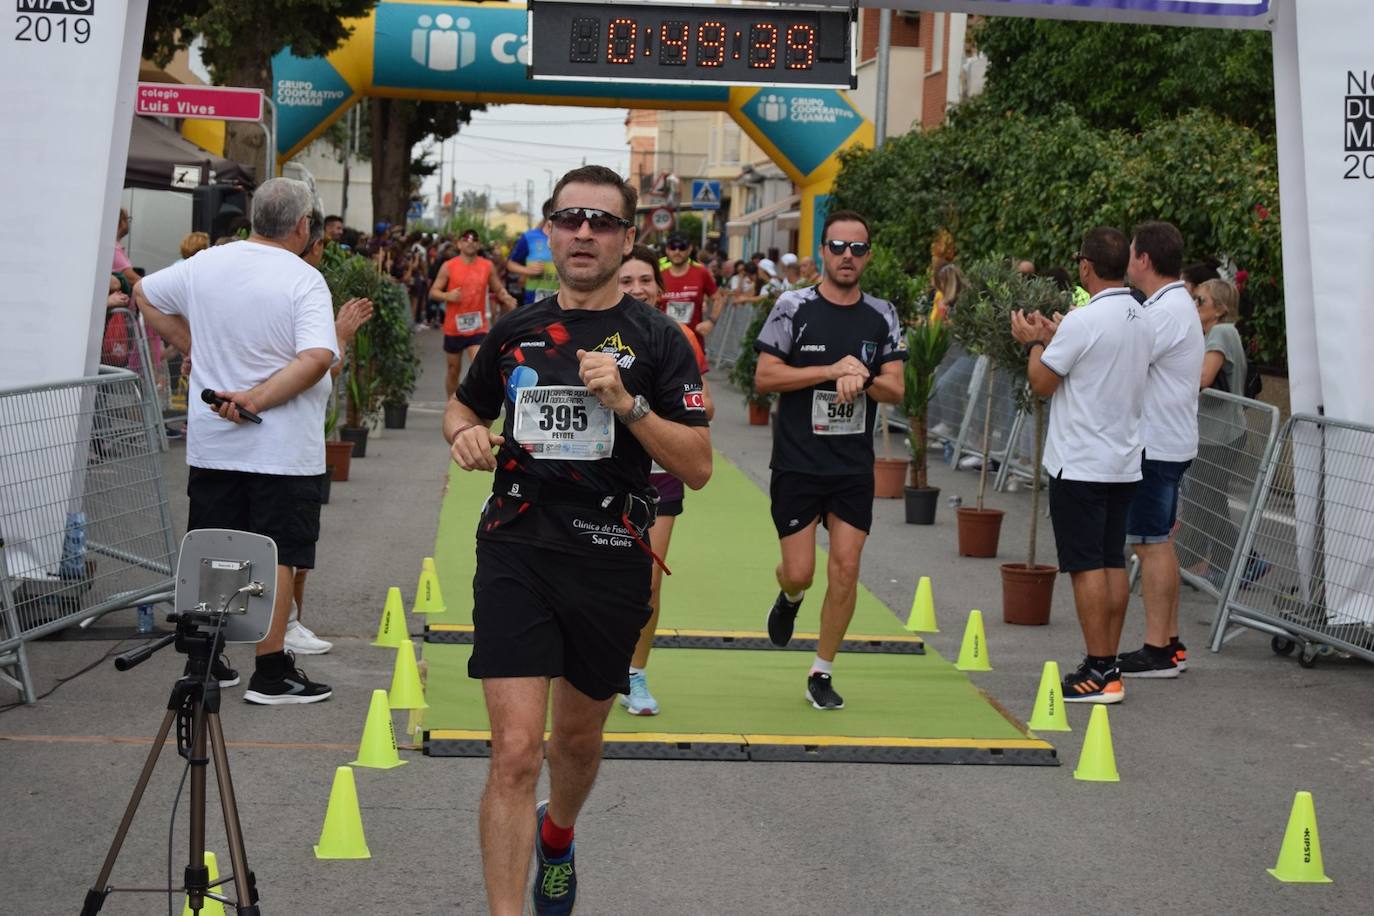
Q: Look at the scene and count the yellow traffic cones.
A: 11